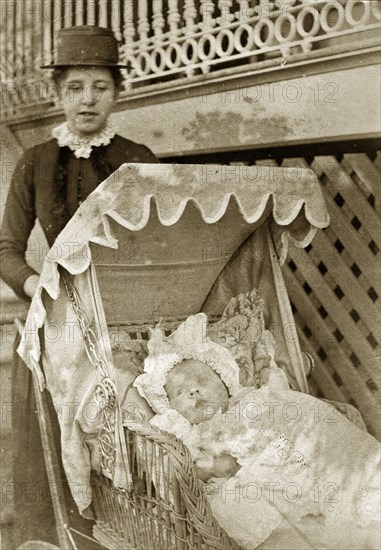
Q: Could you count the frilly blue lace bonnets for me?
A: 0